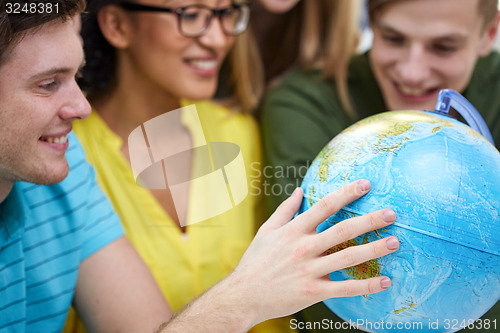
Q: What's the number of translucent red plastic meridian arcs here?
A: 0